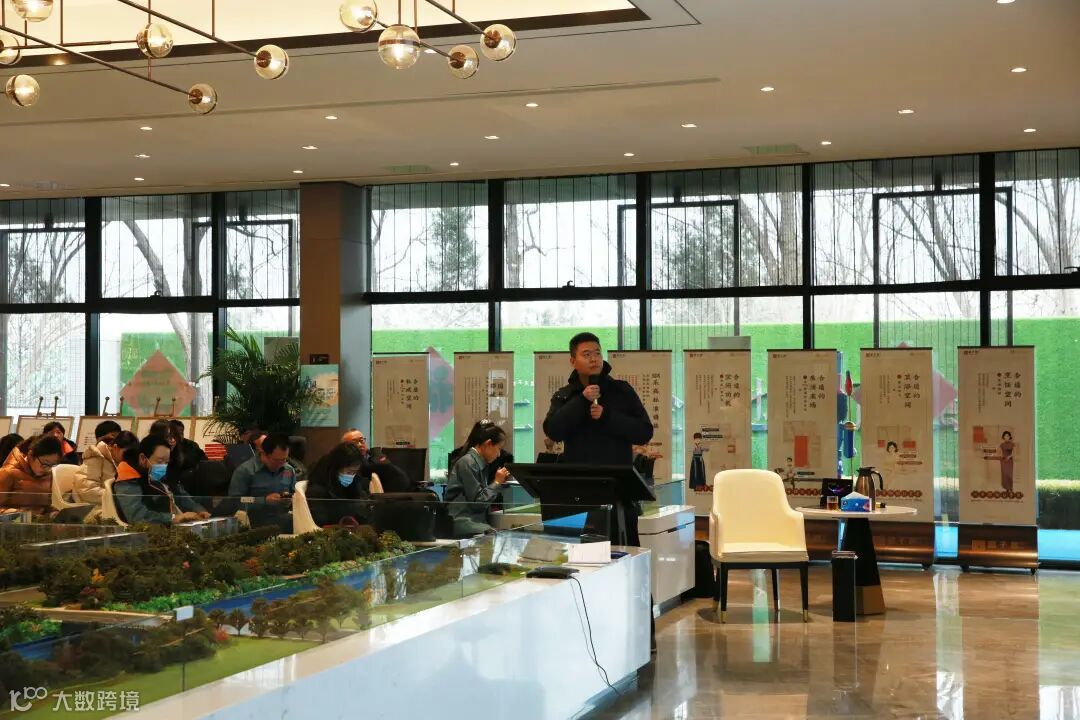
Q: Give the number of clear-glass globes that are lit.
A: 10